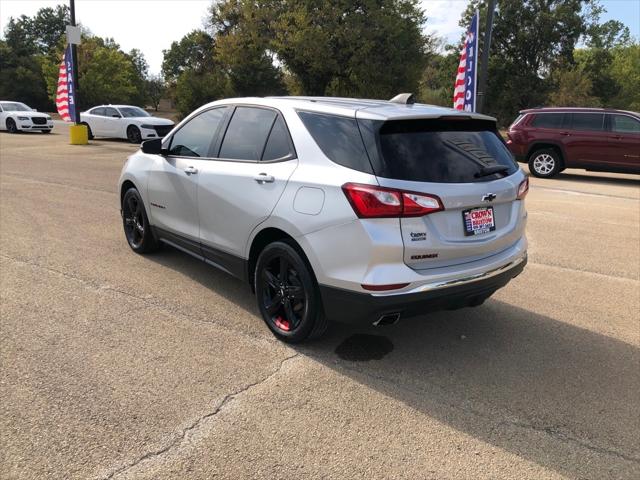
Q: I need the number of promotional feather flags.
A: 2